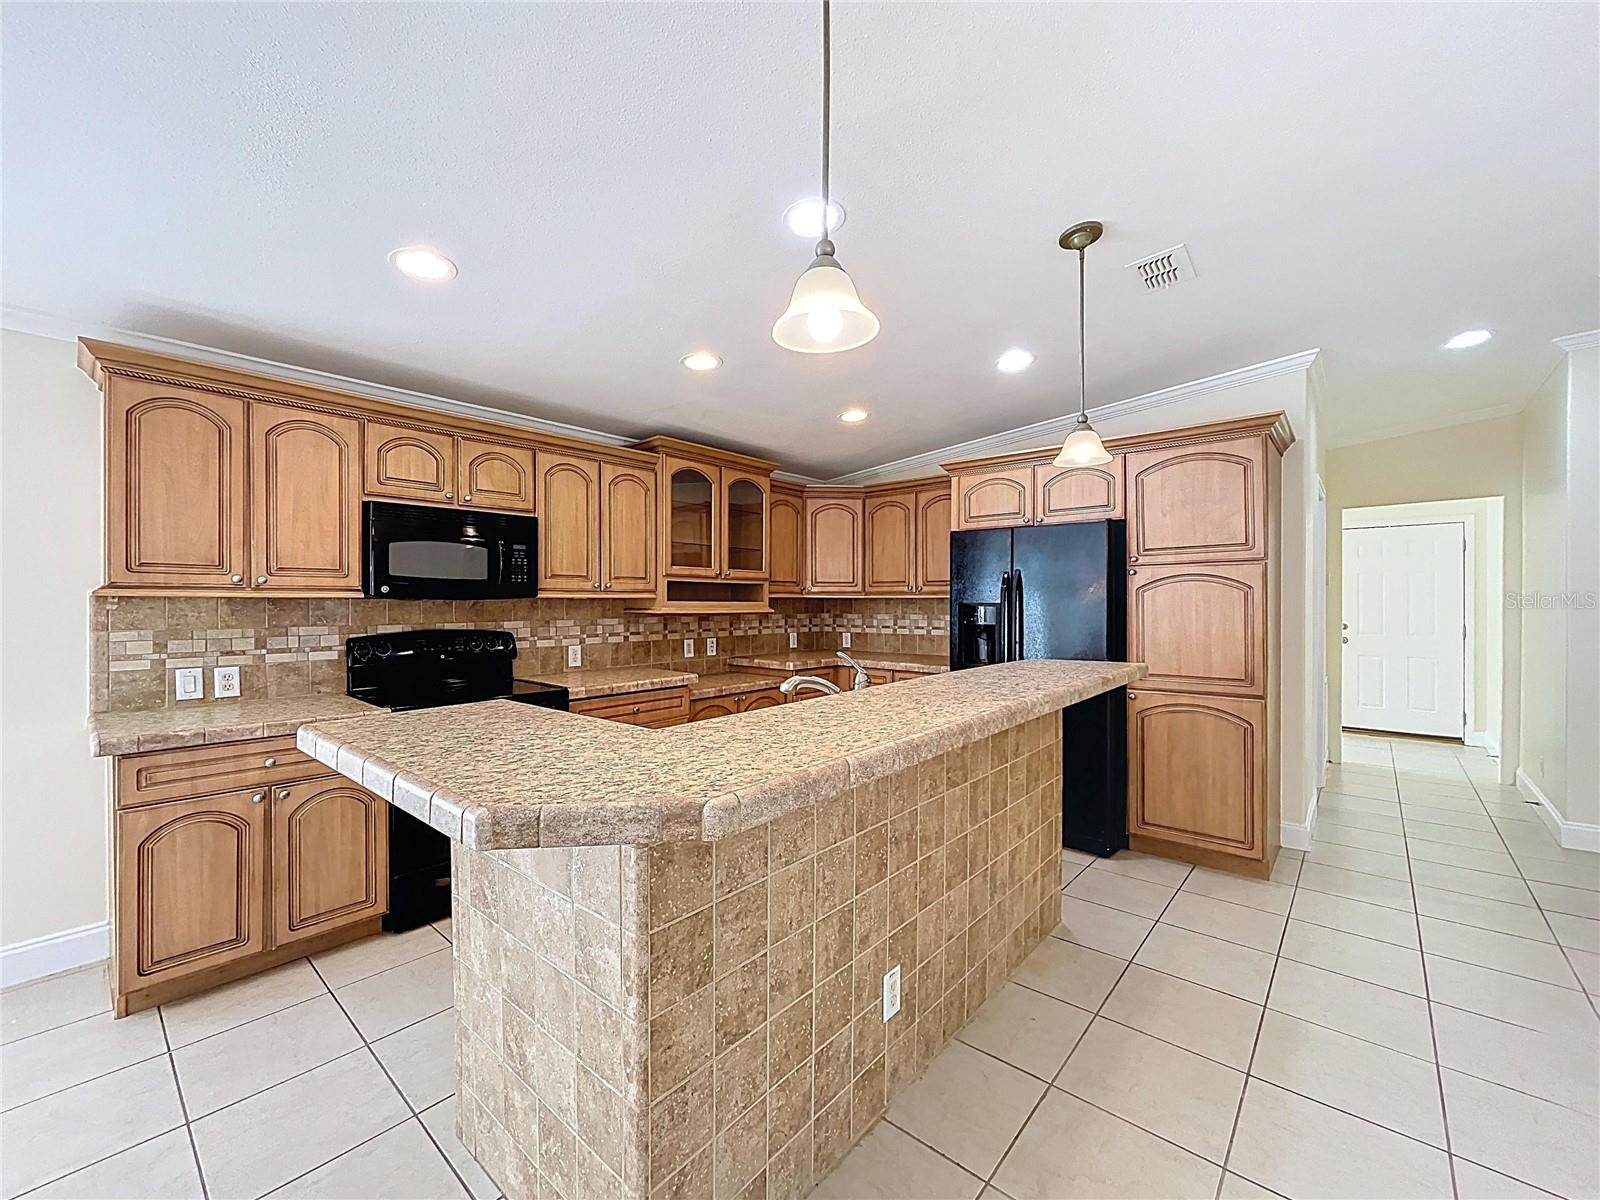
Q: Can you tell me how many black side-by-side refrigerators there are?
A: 1